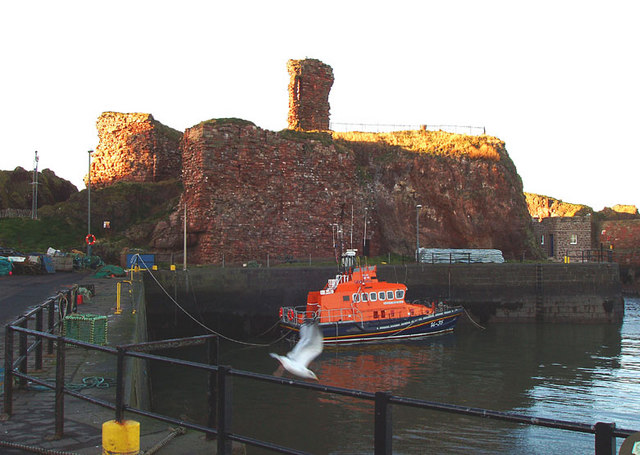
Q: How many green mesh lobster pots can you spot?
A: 1